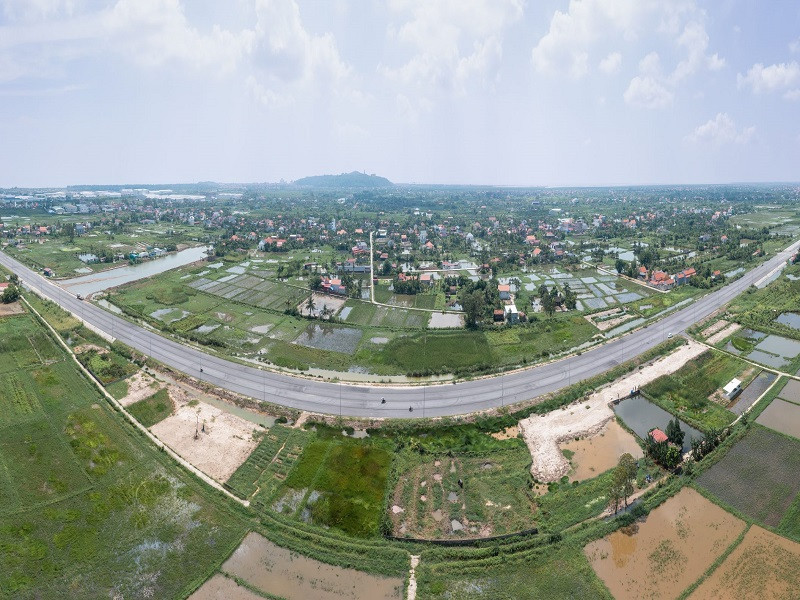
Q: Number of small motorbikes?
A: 3